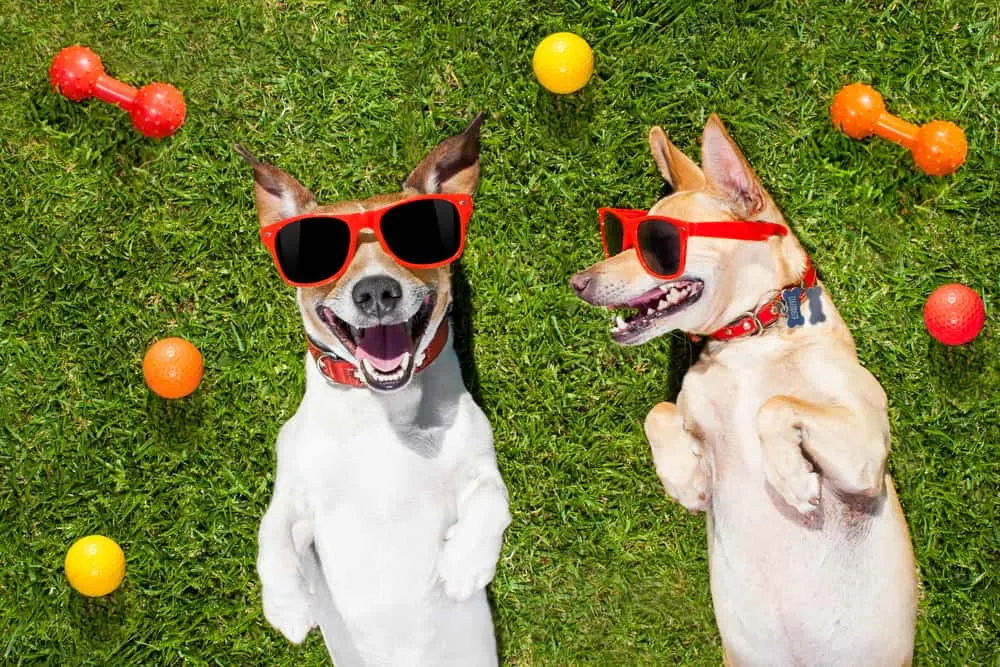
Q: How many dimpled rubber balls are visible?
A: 4